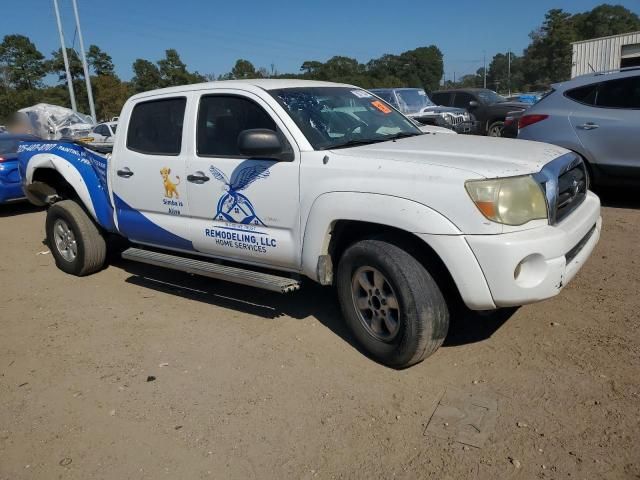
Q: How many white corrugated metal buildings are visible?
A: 1